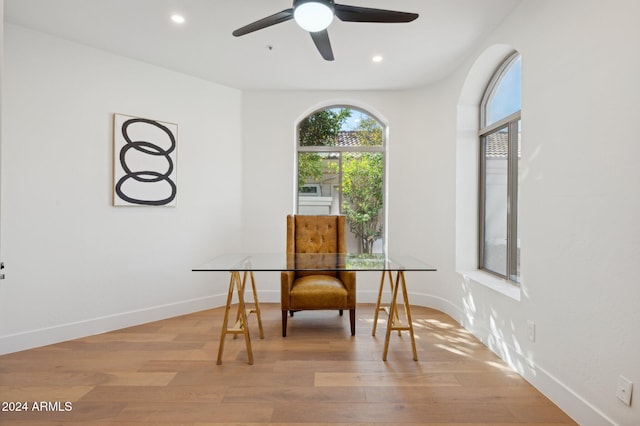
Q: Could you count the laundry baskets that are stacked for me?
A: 0